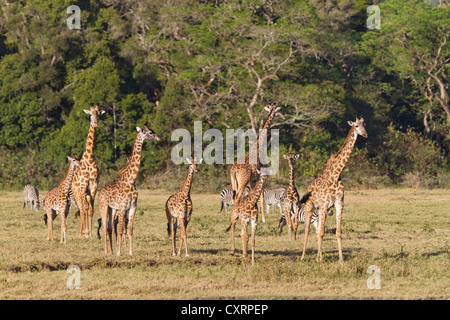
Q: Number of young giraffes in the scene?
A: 4